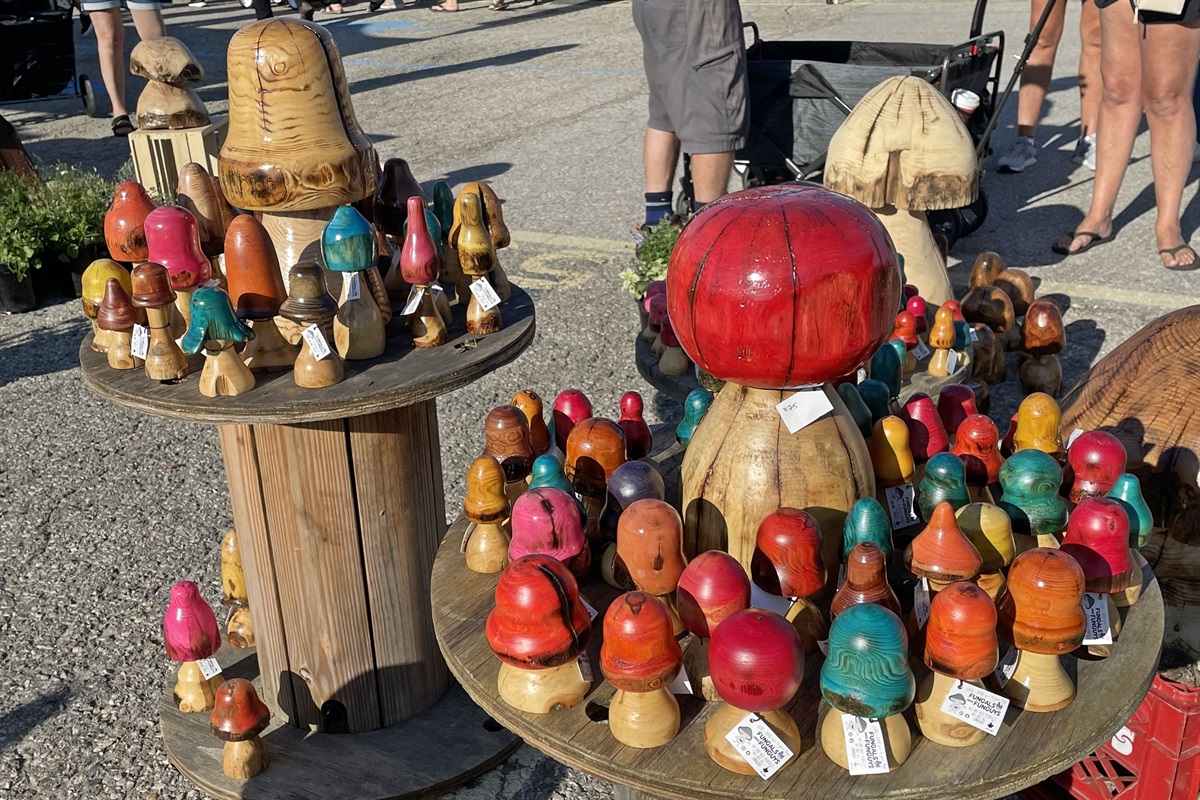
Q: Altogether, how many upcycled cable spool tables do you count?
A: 3